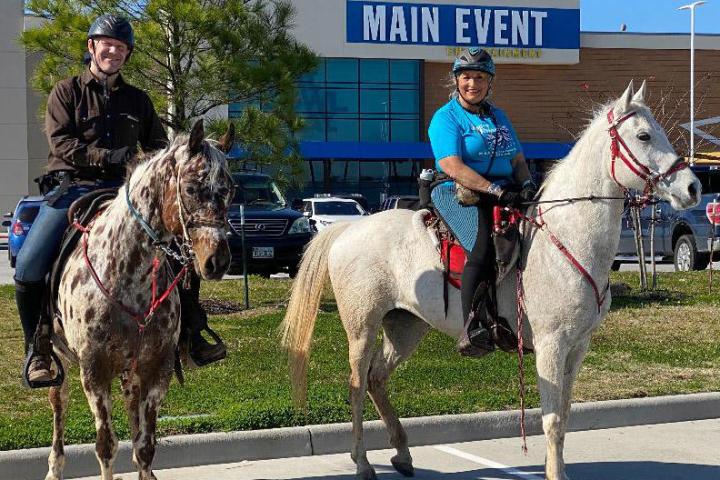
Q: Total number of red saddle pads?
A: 1